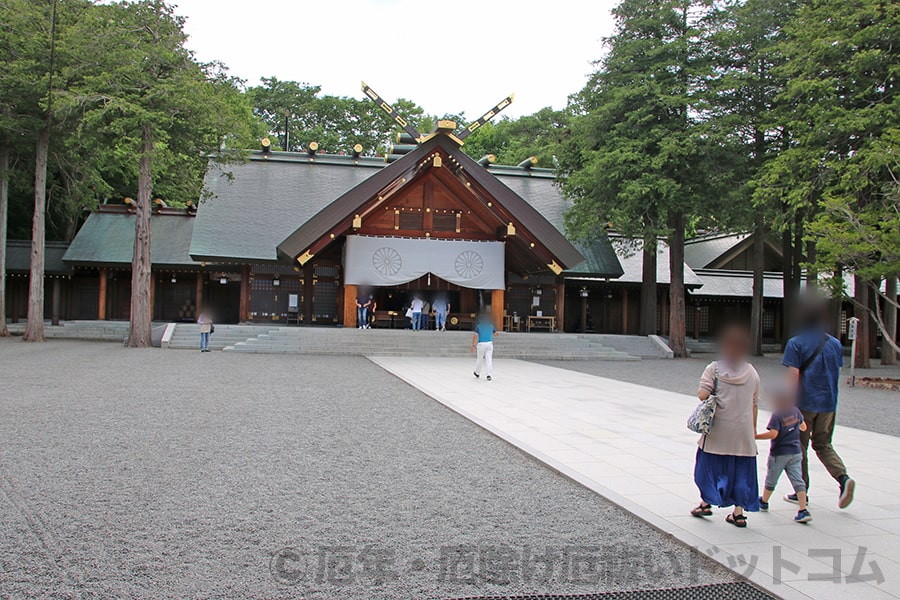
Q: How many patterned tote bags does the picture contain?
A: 1